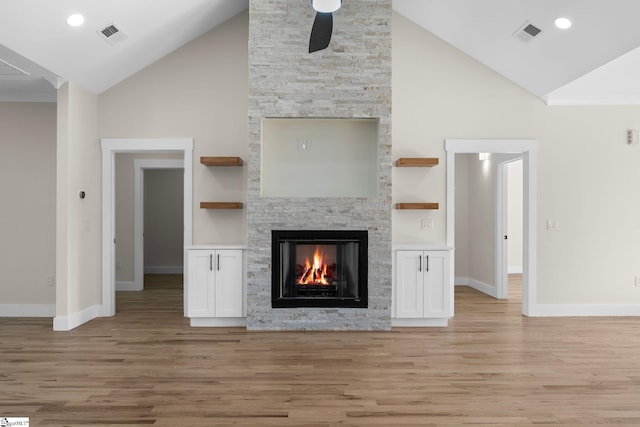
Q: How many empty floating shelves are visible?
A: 4